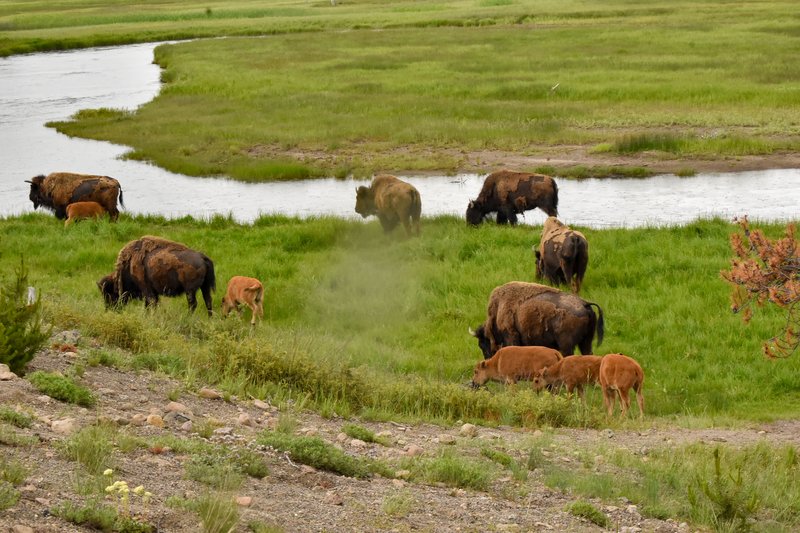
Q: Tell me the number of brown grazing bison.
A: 11